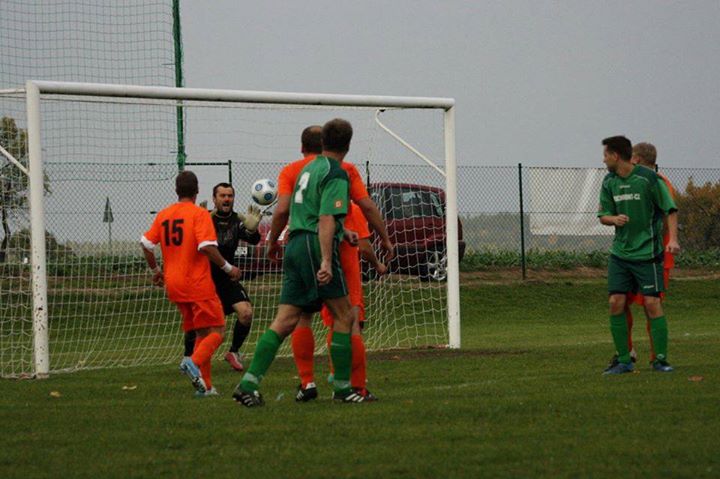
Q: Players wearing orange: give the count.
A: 4